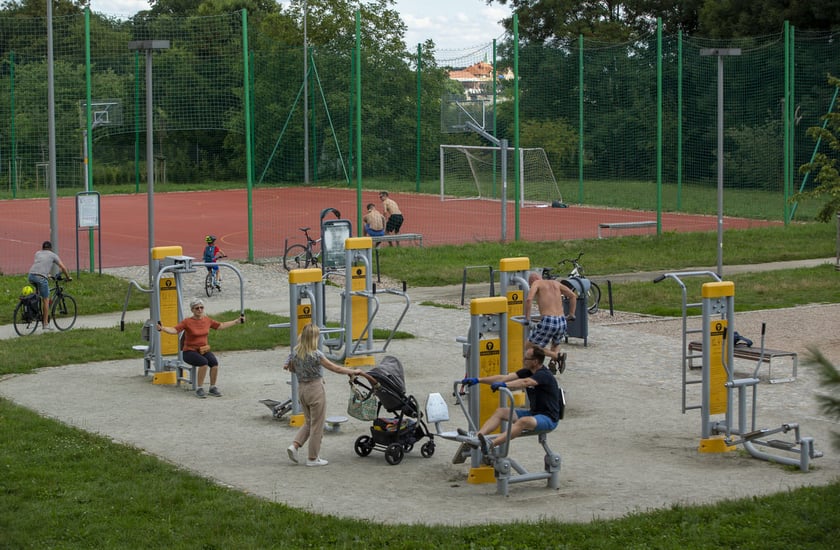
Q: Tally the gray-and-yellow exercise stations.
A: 6